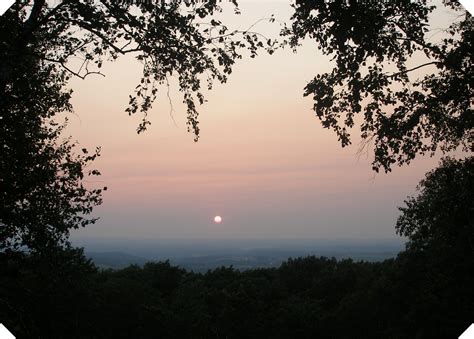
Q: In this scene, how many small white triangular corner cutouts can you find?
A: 4